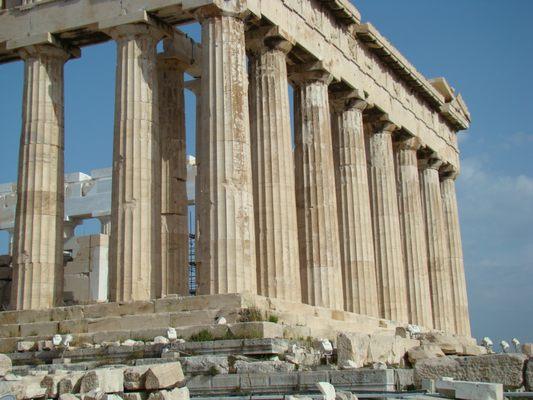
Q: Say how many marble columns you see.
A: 11